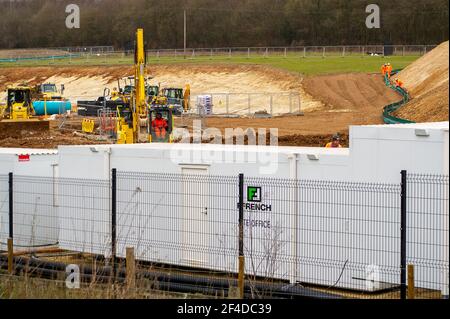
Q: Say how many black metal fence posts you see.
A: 4